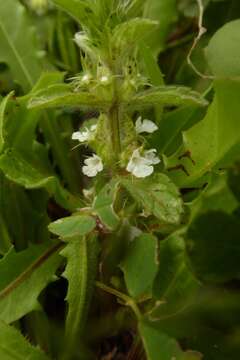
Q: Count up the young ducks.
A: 0